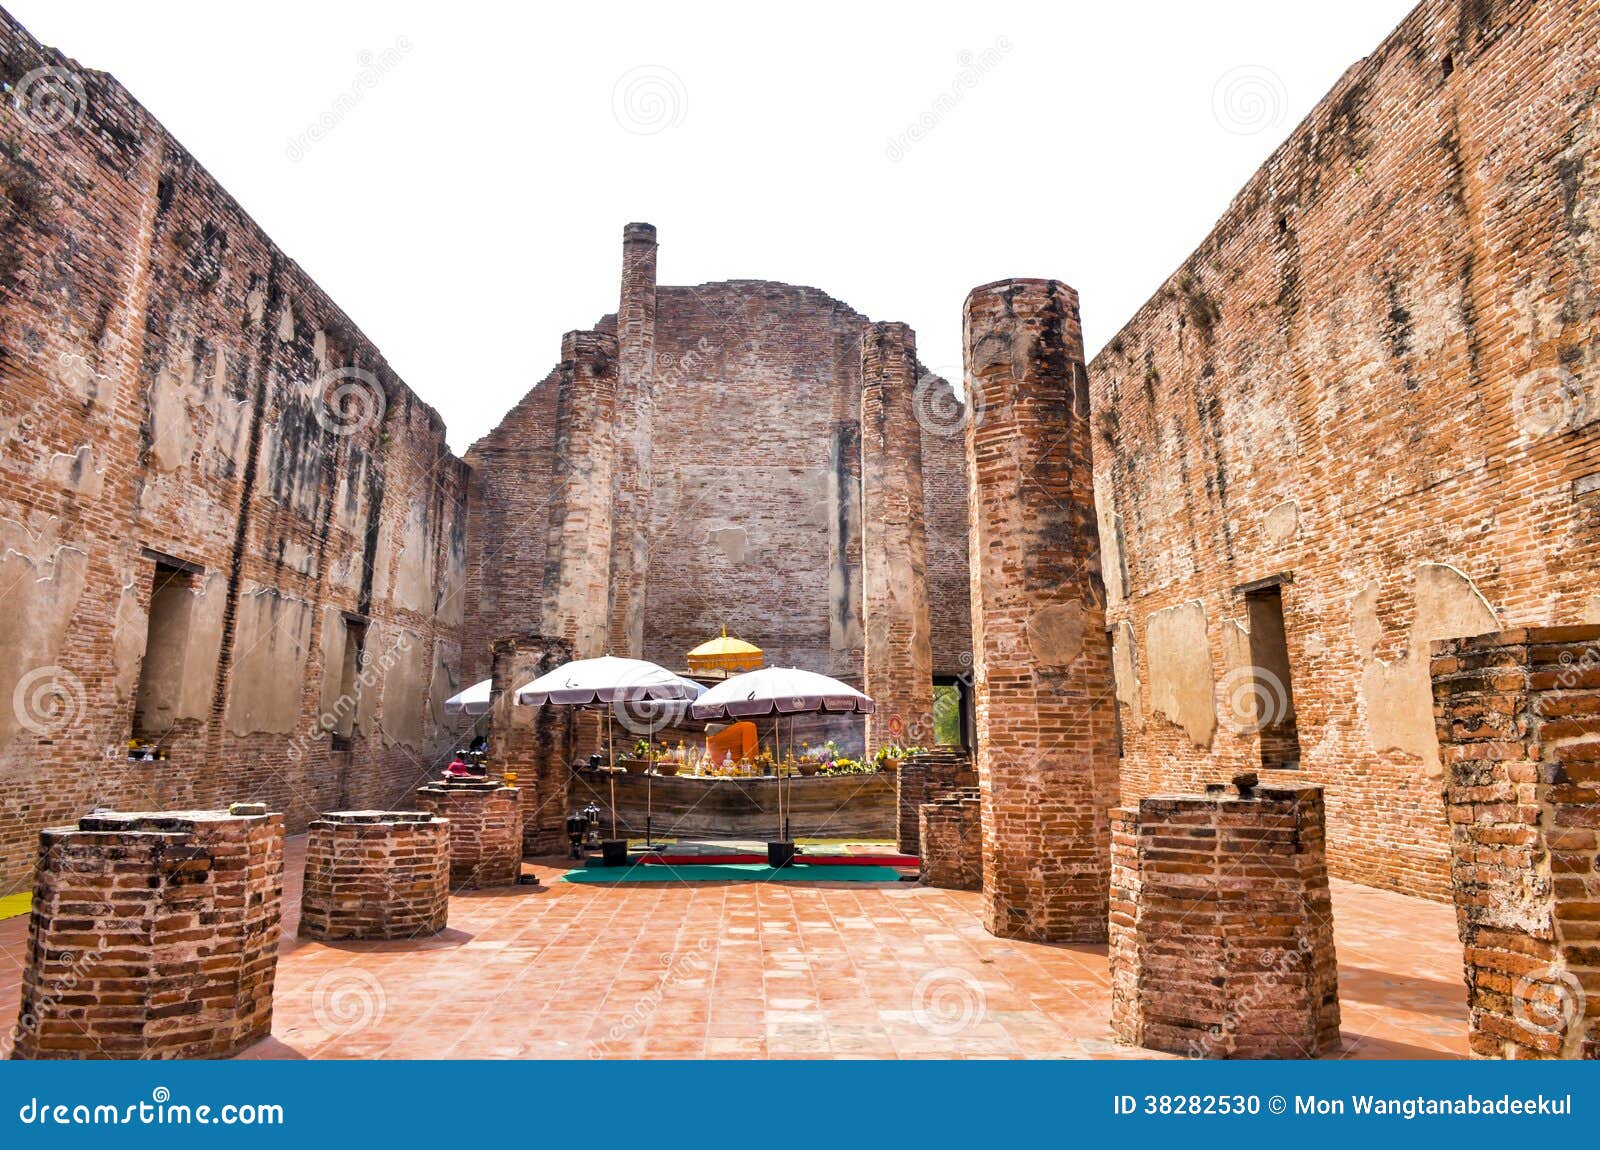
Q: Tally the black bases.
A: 2